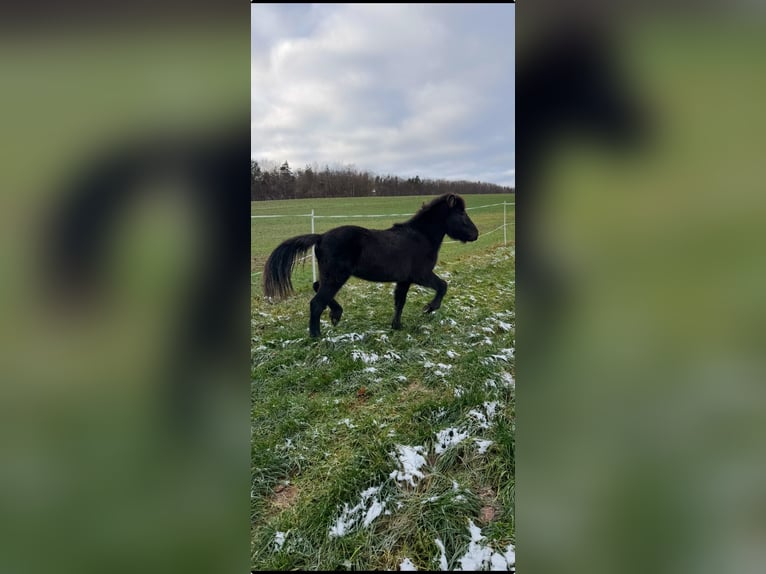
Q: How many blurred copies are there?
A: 2